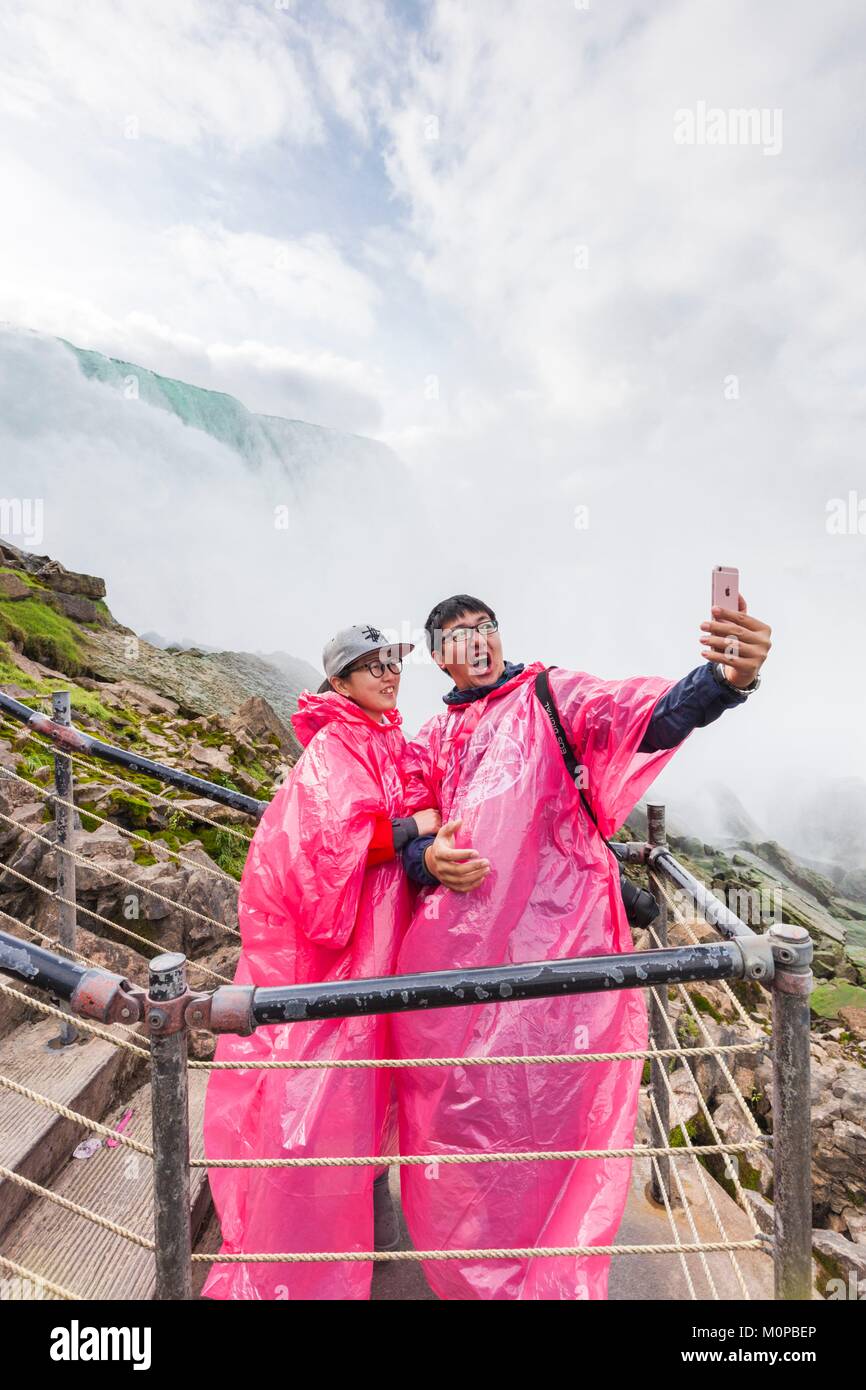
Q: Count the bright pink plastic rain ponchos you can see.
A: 2